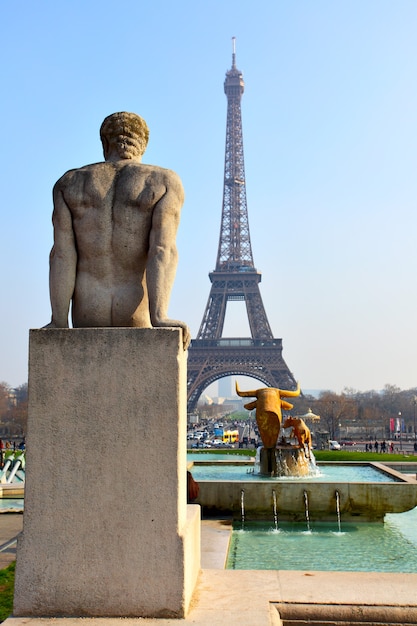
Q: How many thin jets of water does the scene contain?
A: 4